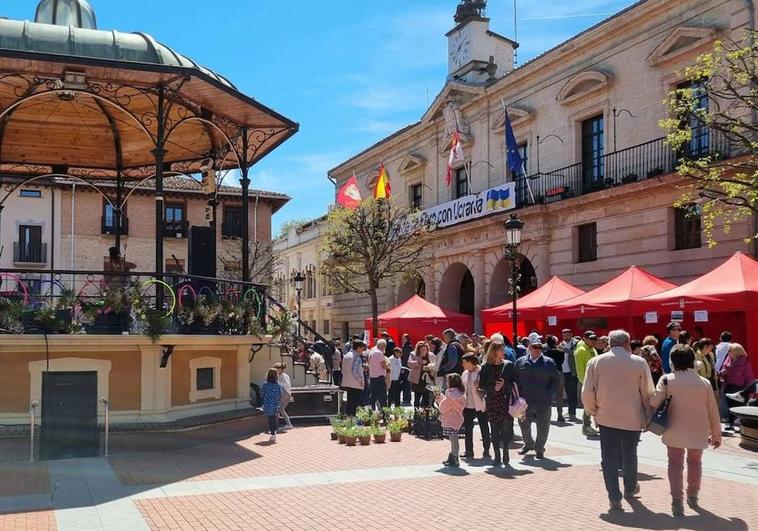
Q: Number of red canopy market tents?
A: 4